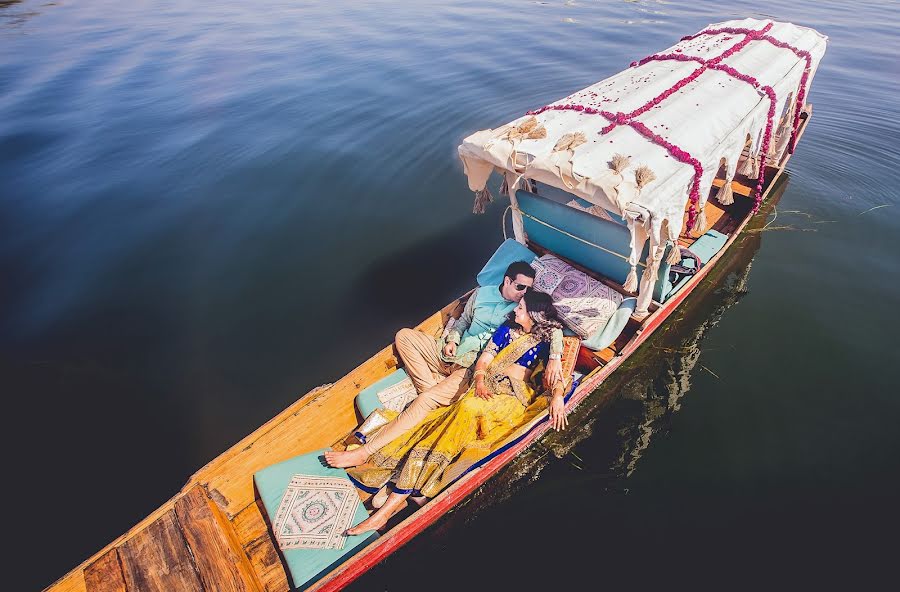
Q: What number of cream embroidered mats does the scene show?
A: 2